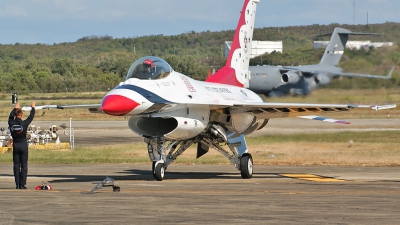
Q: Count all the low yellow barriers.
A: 2